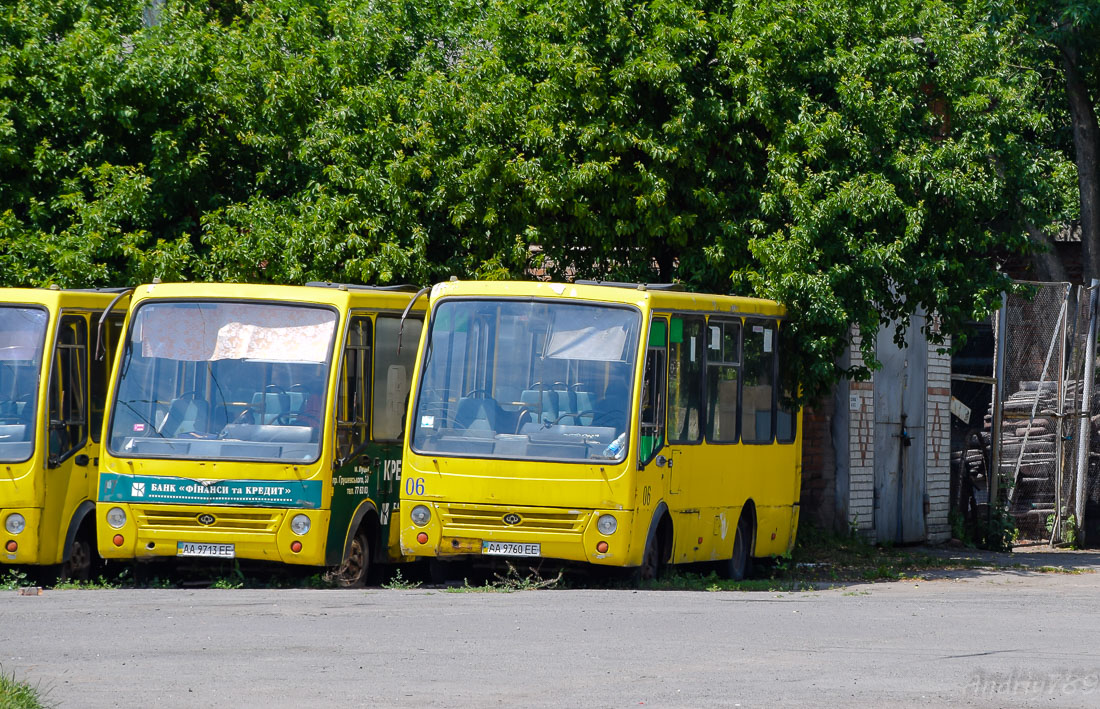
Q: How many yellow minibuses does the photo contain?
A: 3